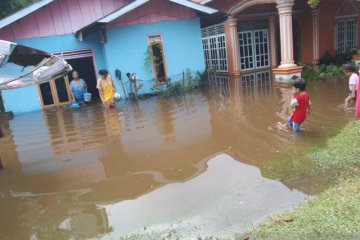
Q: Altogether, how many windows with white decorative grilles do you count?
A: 3